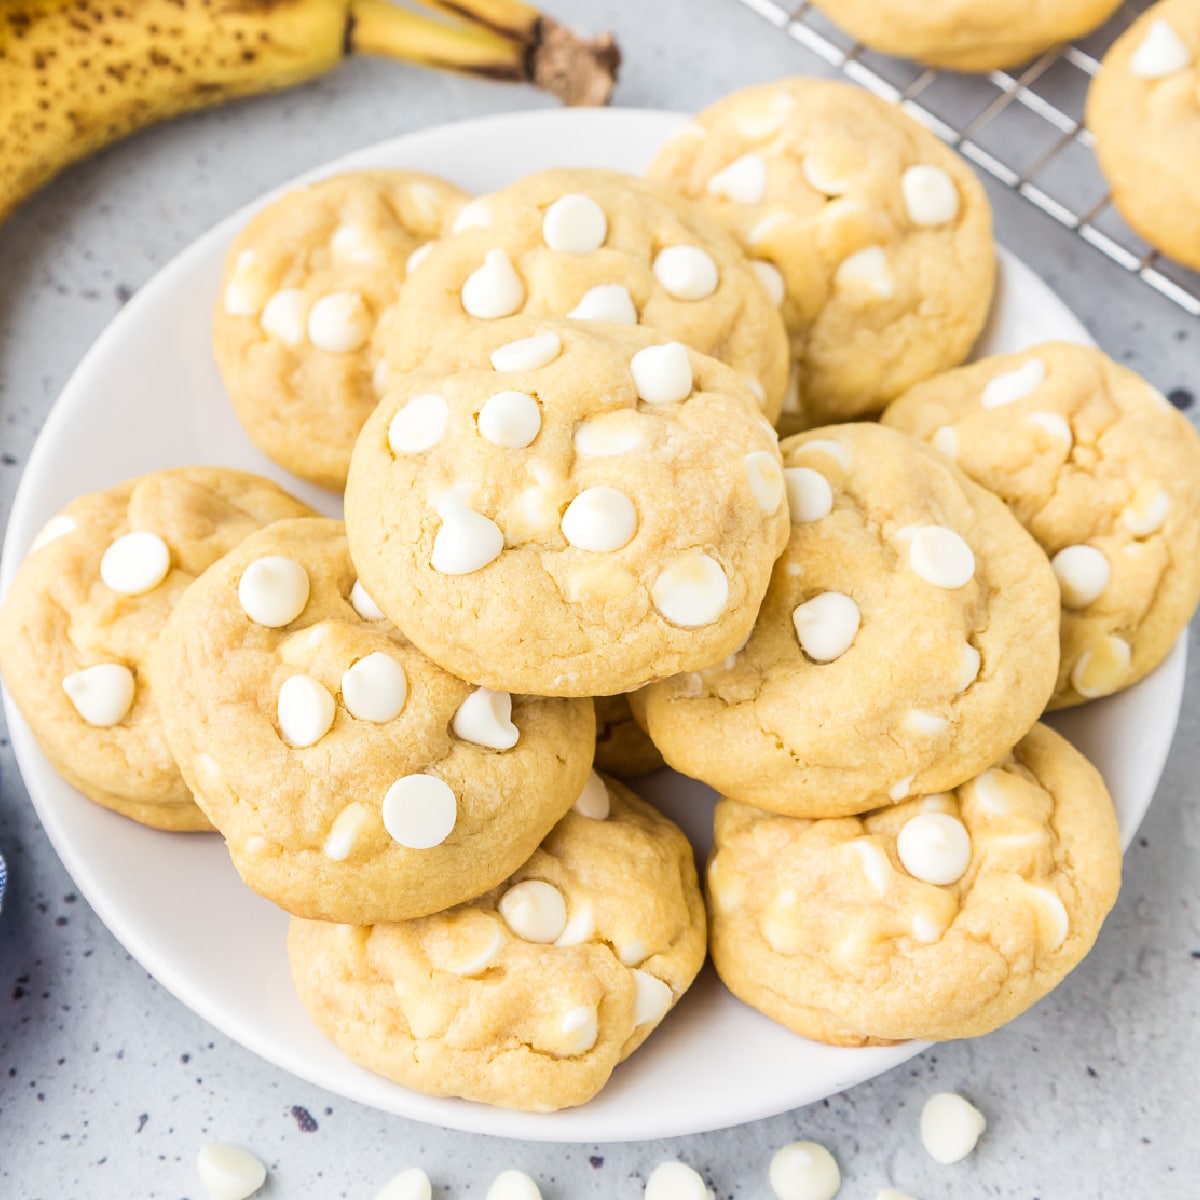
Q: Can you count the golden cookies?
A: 12